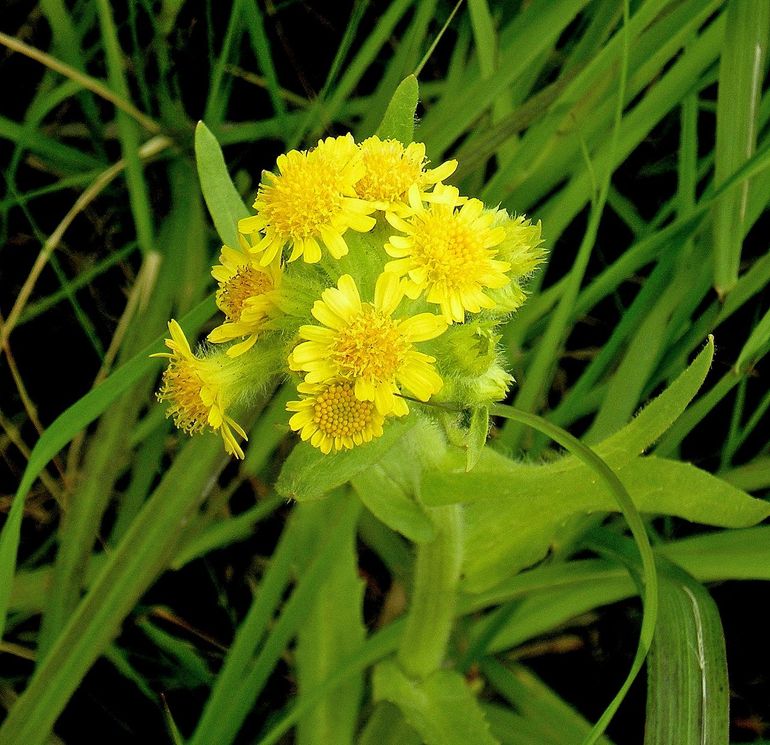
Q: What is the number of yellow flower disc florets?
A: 7